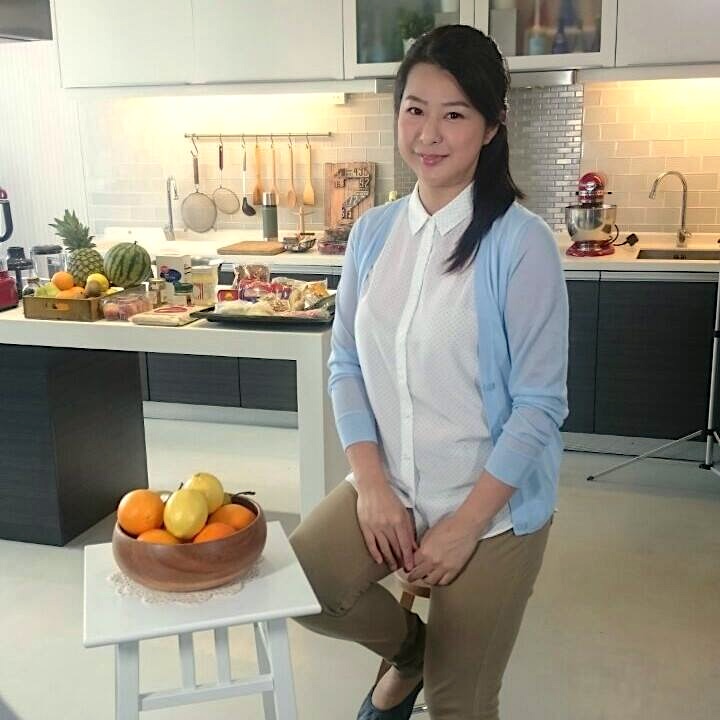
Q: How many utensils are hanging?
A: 7